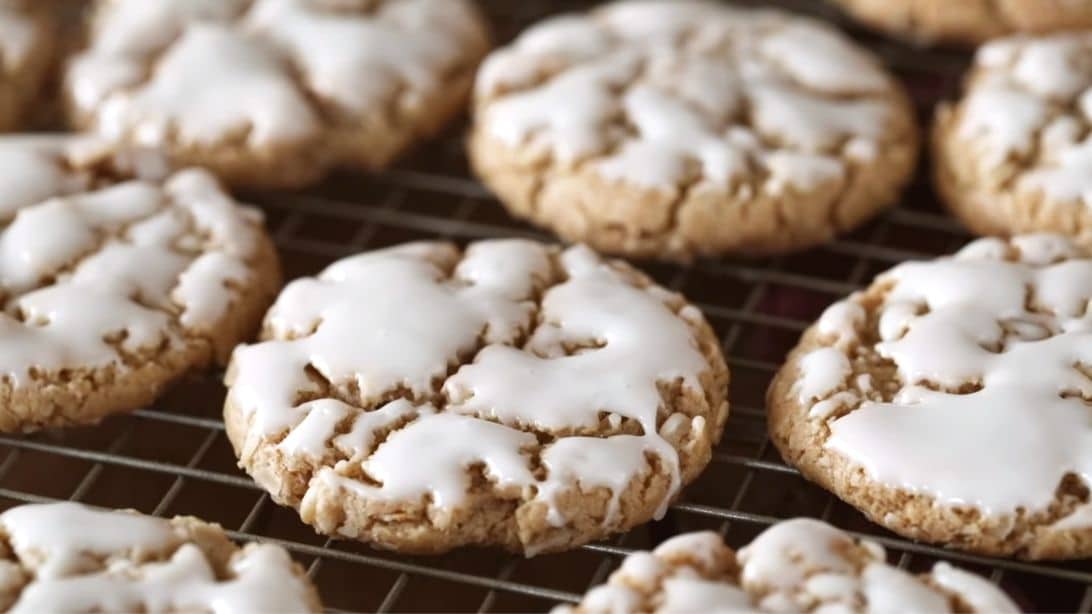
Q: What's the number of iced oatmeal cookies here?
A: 10